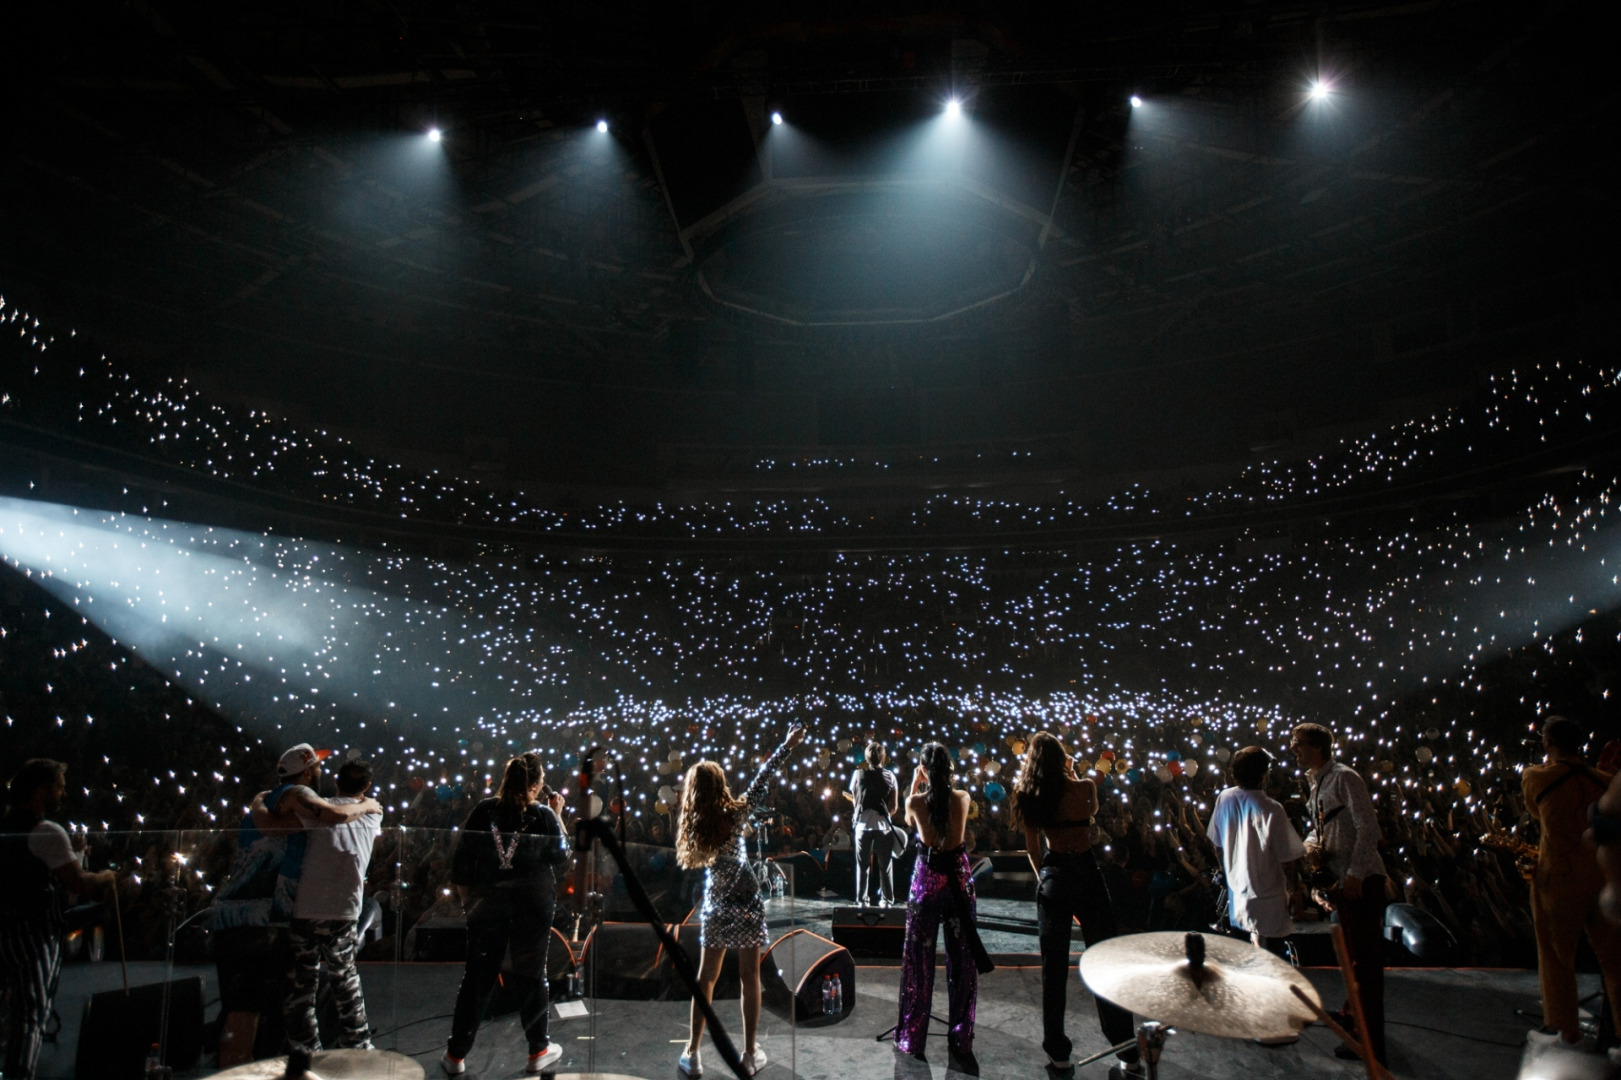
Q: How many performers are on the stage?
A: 11